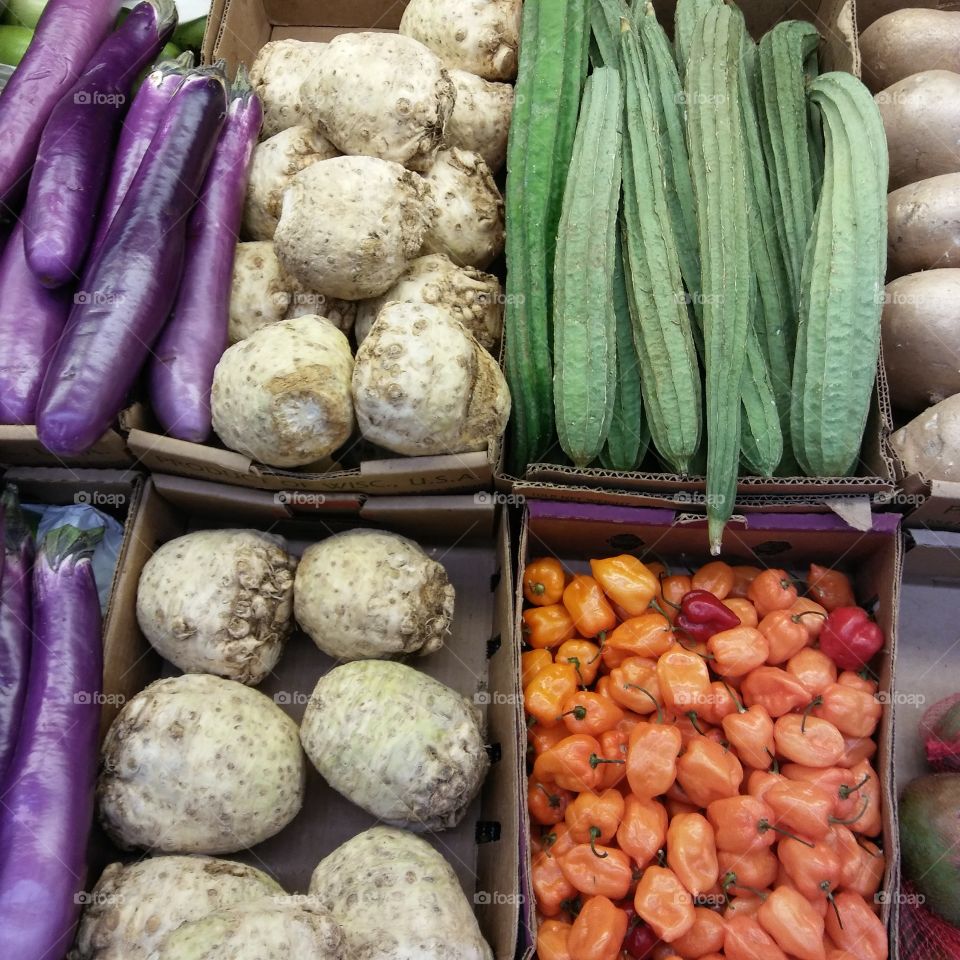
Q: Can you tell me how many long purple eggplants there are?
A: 8